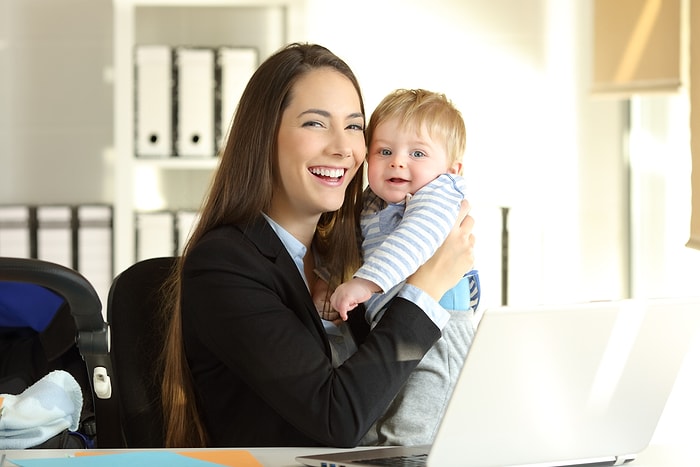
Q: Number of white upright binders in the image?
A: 8